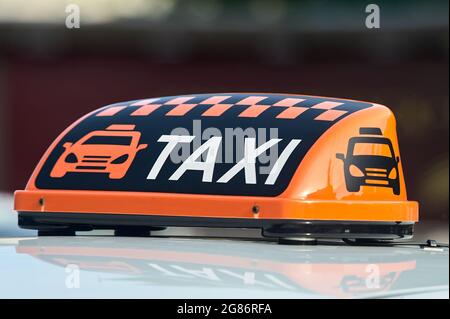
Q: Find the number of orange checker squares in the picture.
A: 13